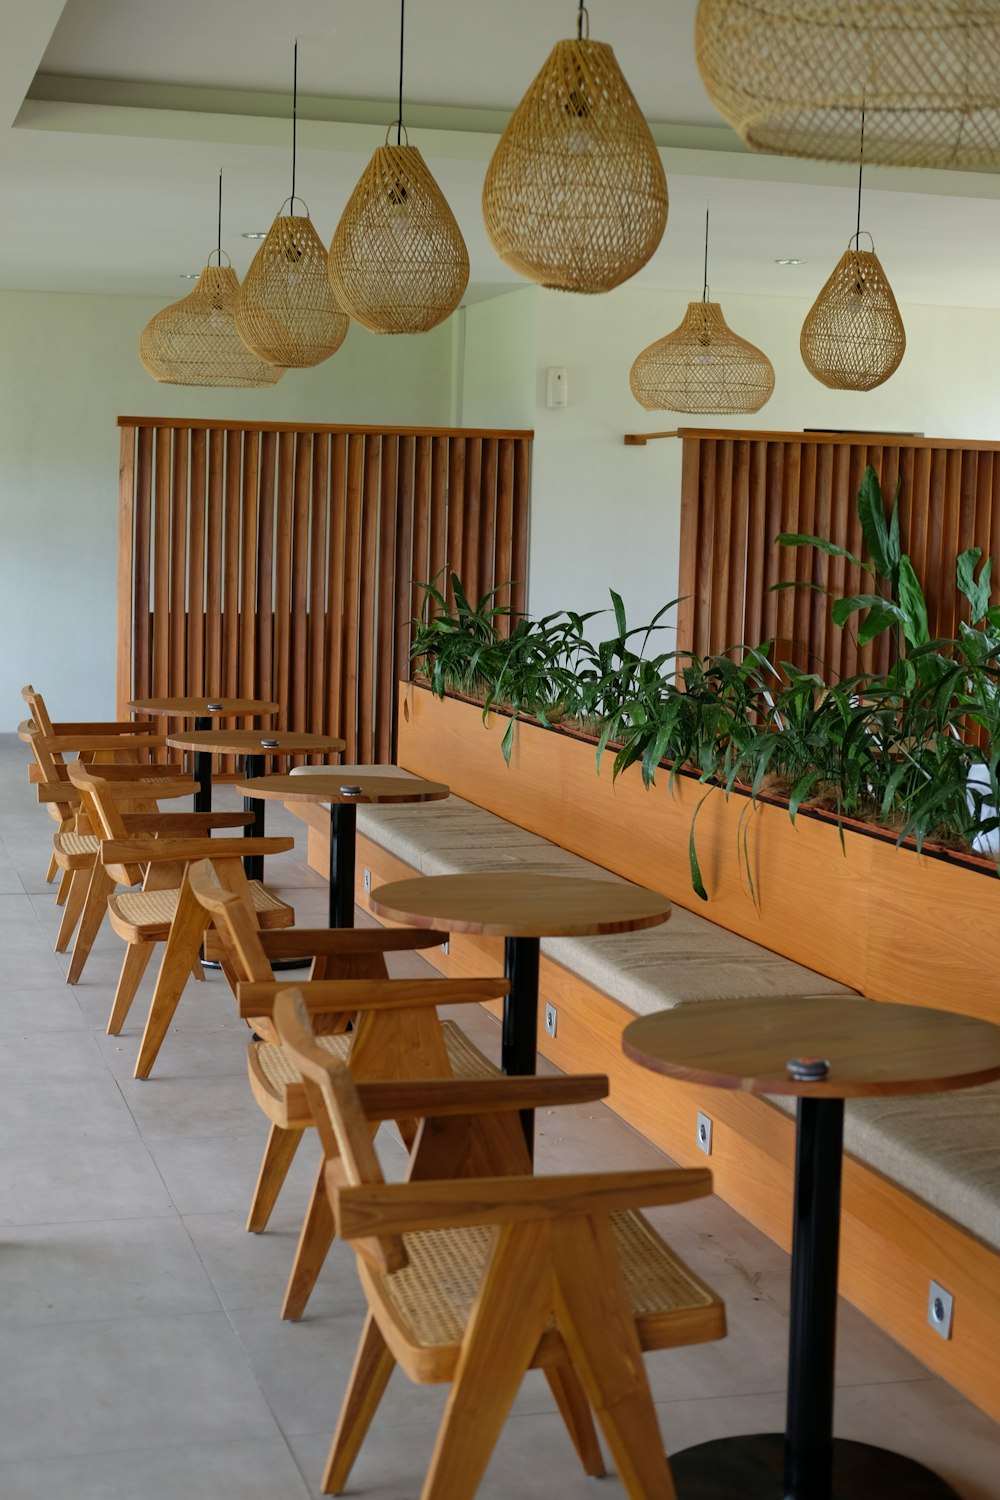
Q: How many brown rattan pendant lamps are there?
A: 7